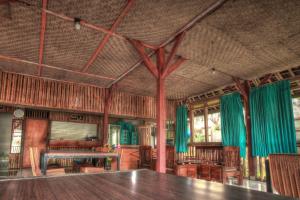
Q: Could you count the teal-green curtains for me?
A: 3